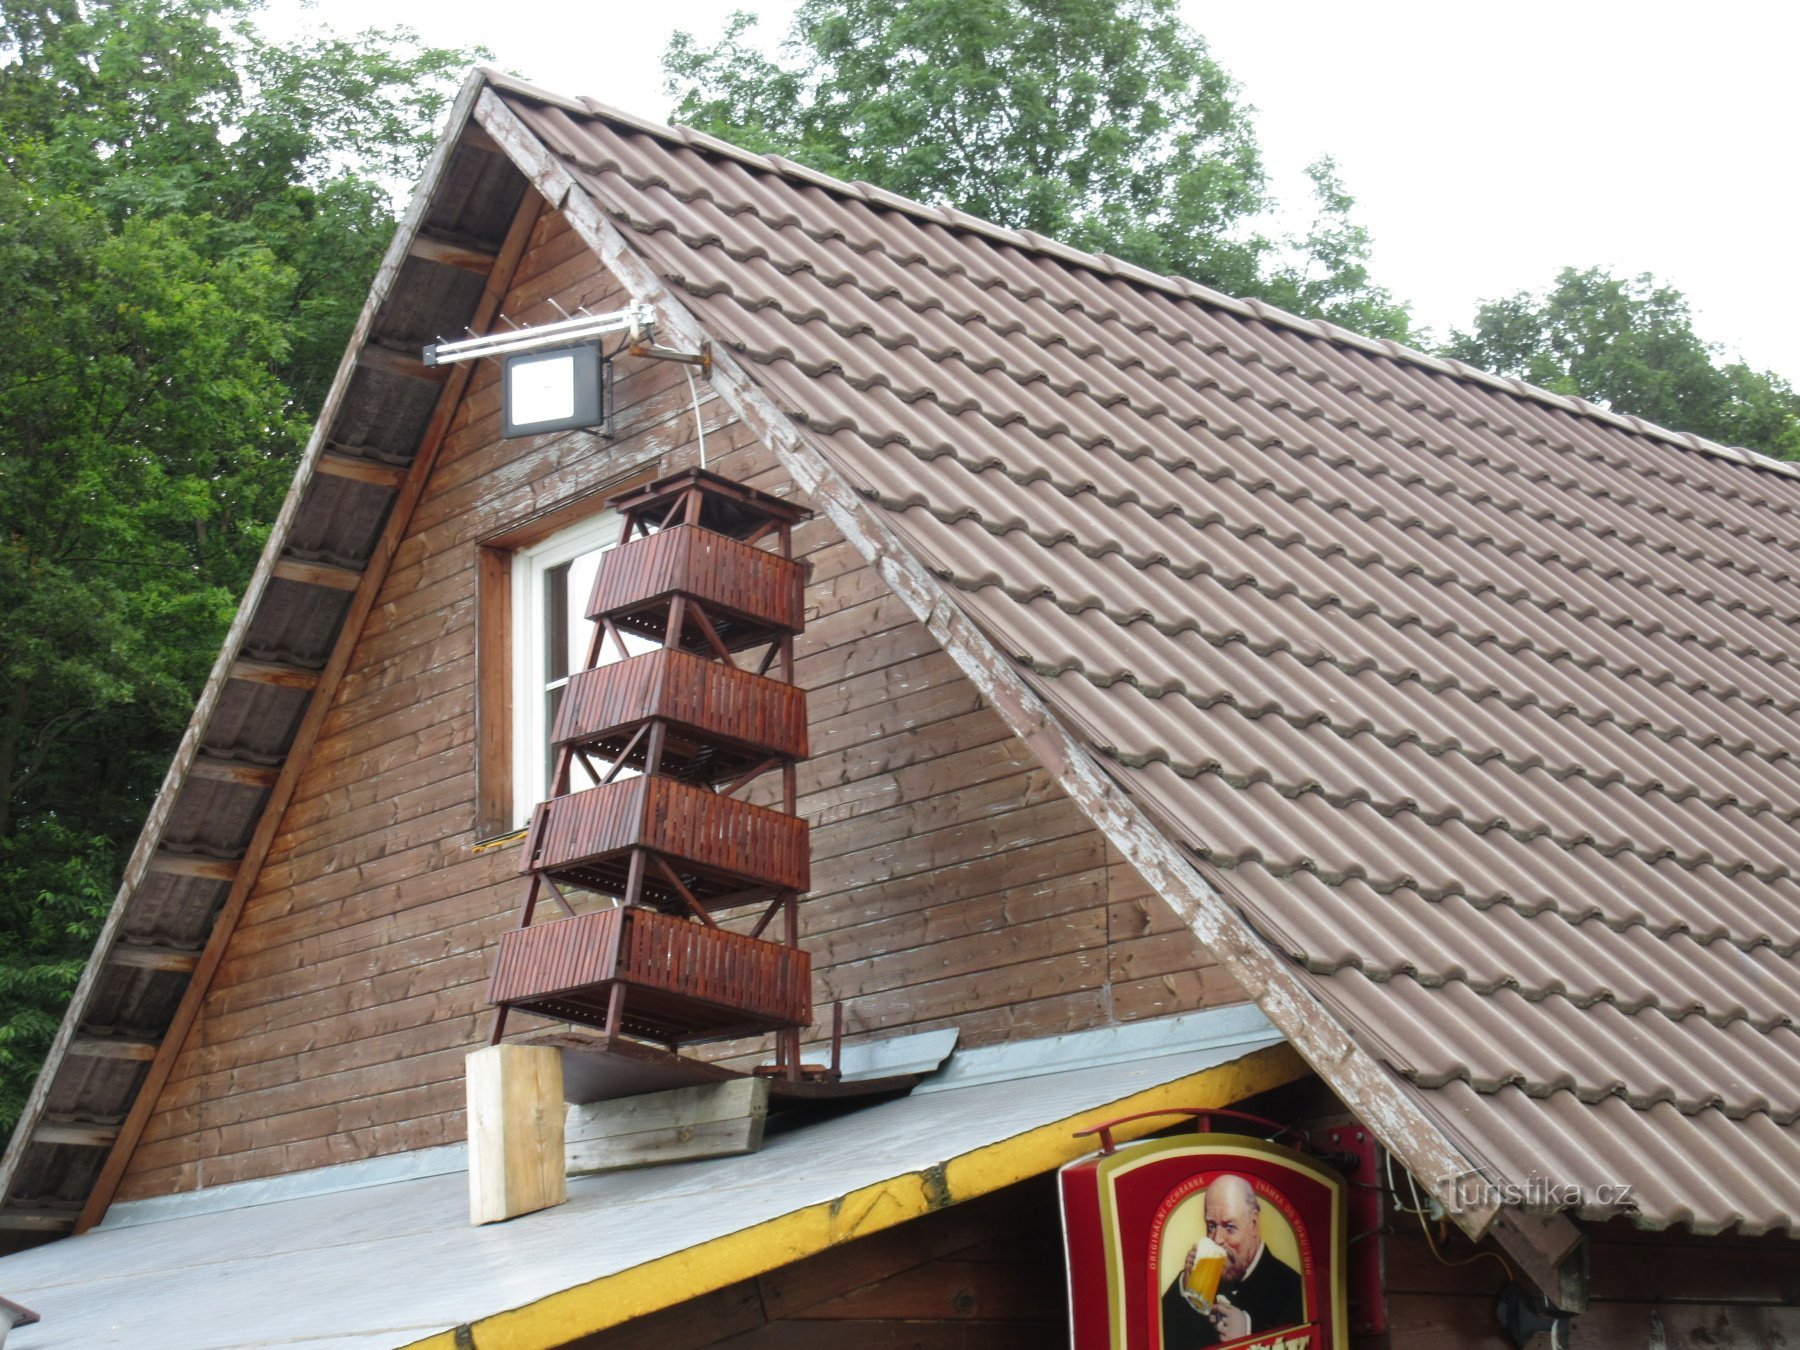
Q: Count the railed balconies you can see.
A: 4